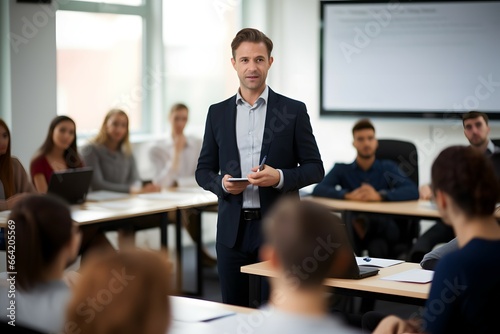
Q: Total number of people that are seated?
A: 10